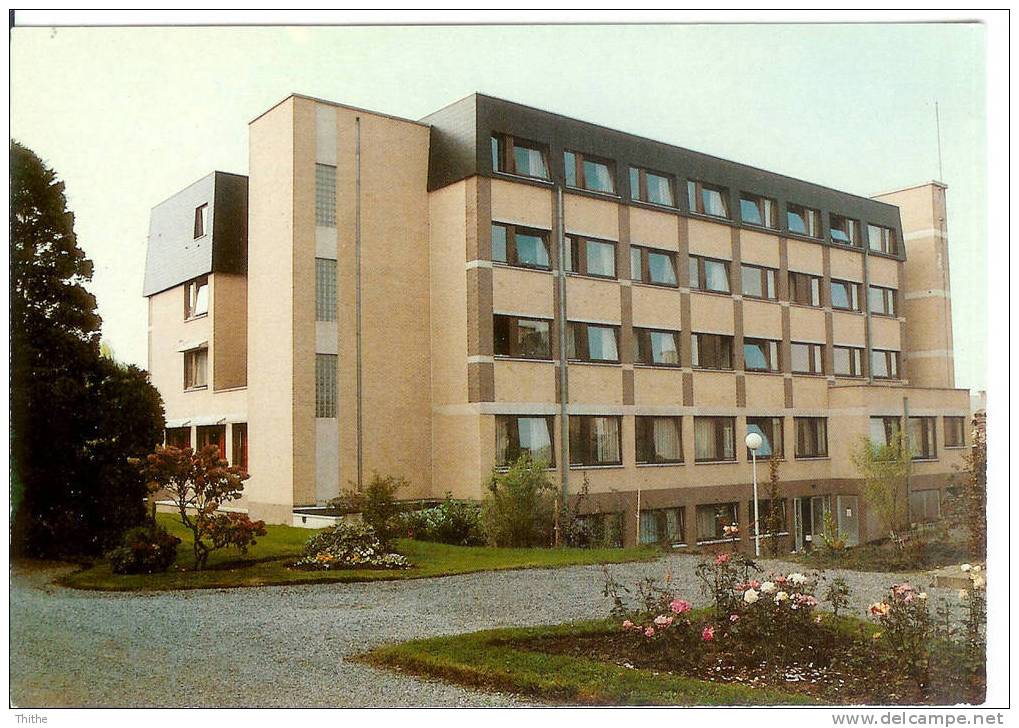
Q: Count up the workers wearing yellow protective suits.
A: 0